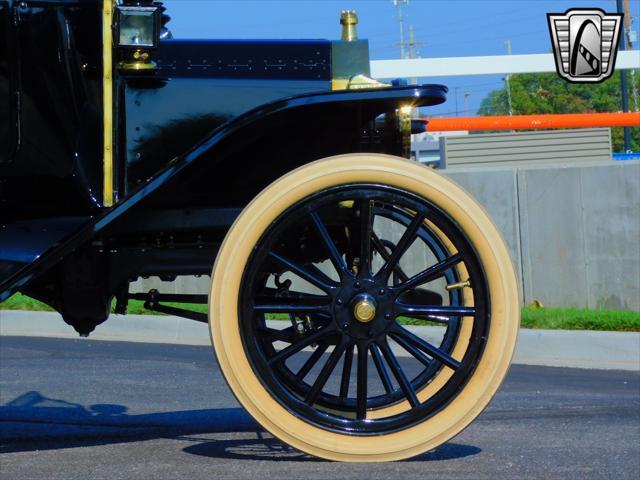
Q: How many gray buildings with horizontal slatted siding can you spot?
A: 1